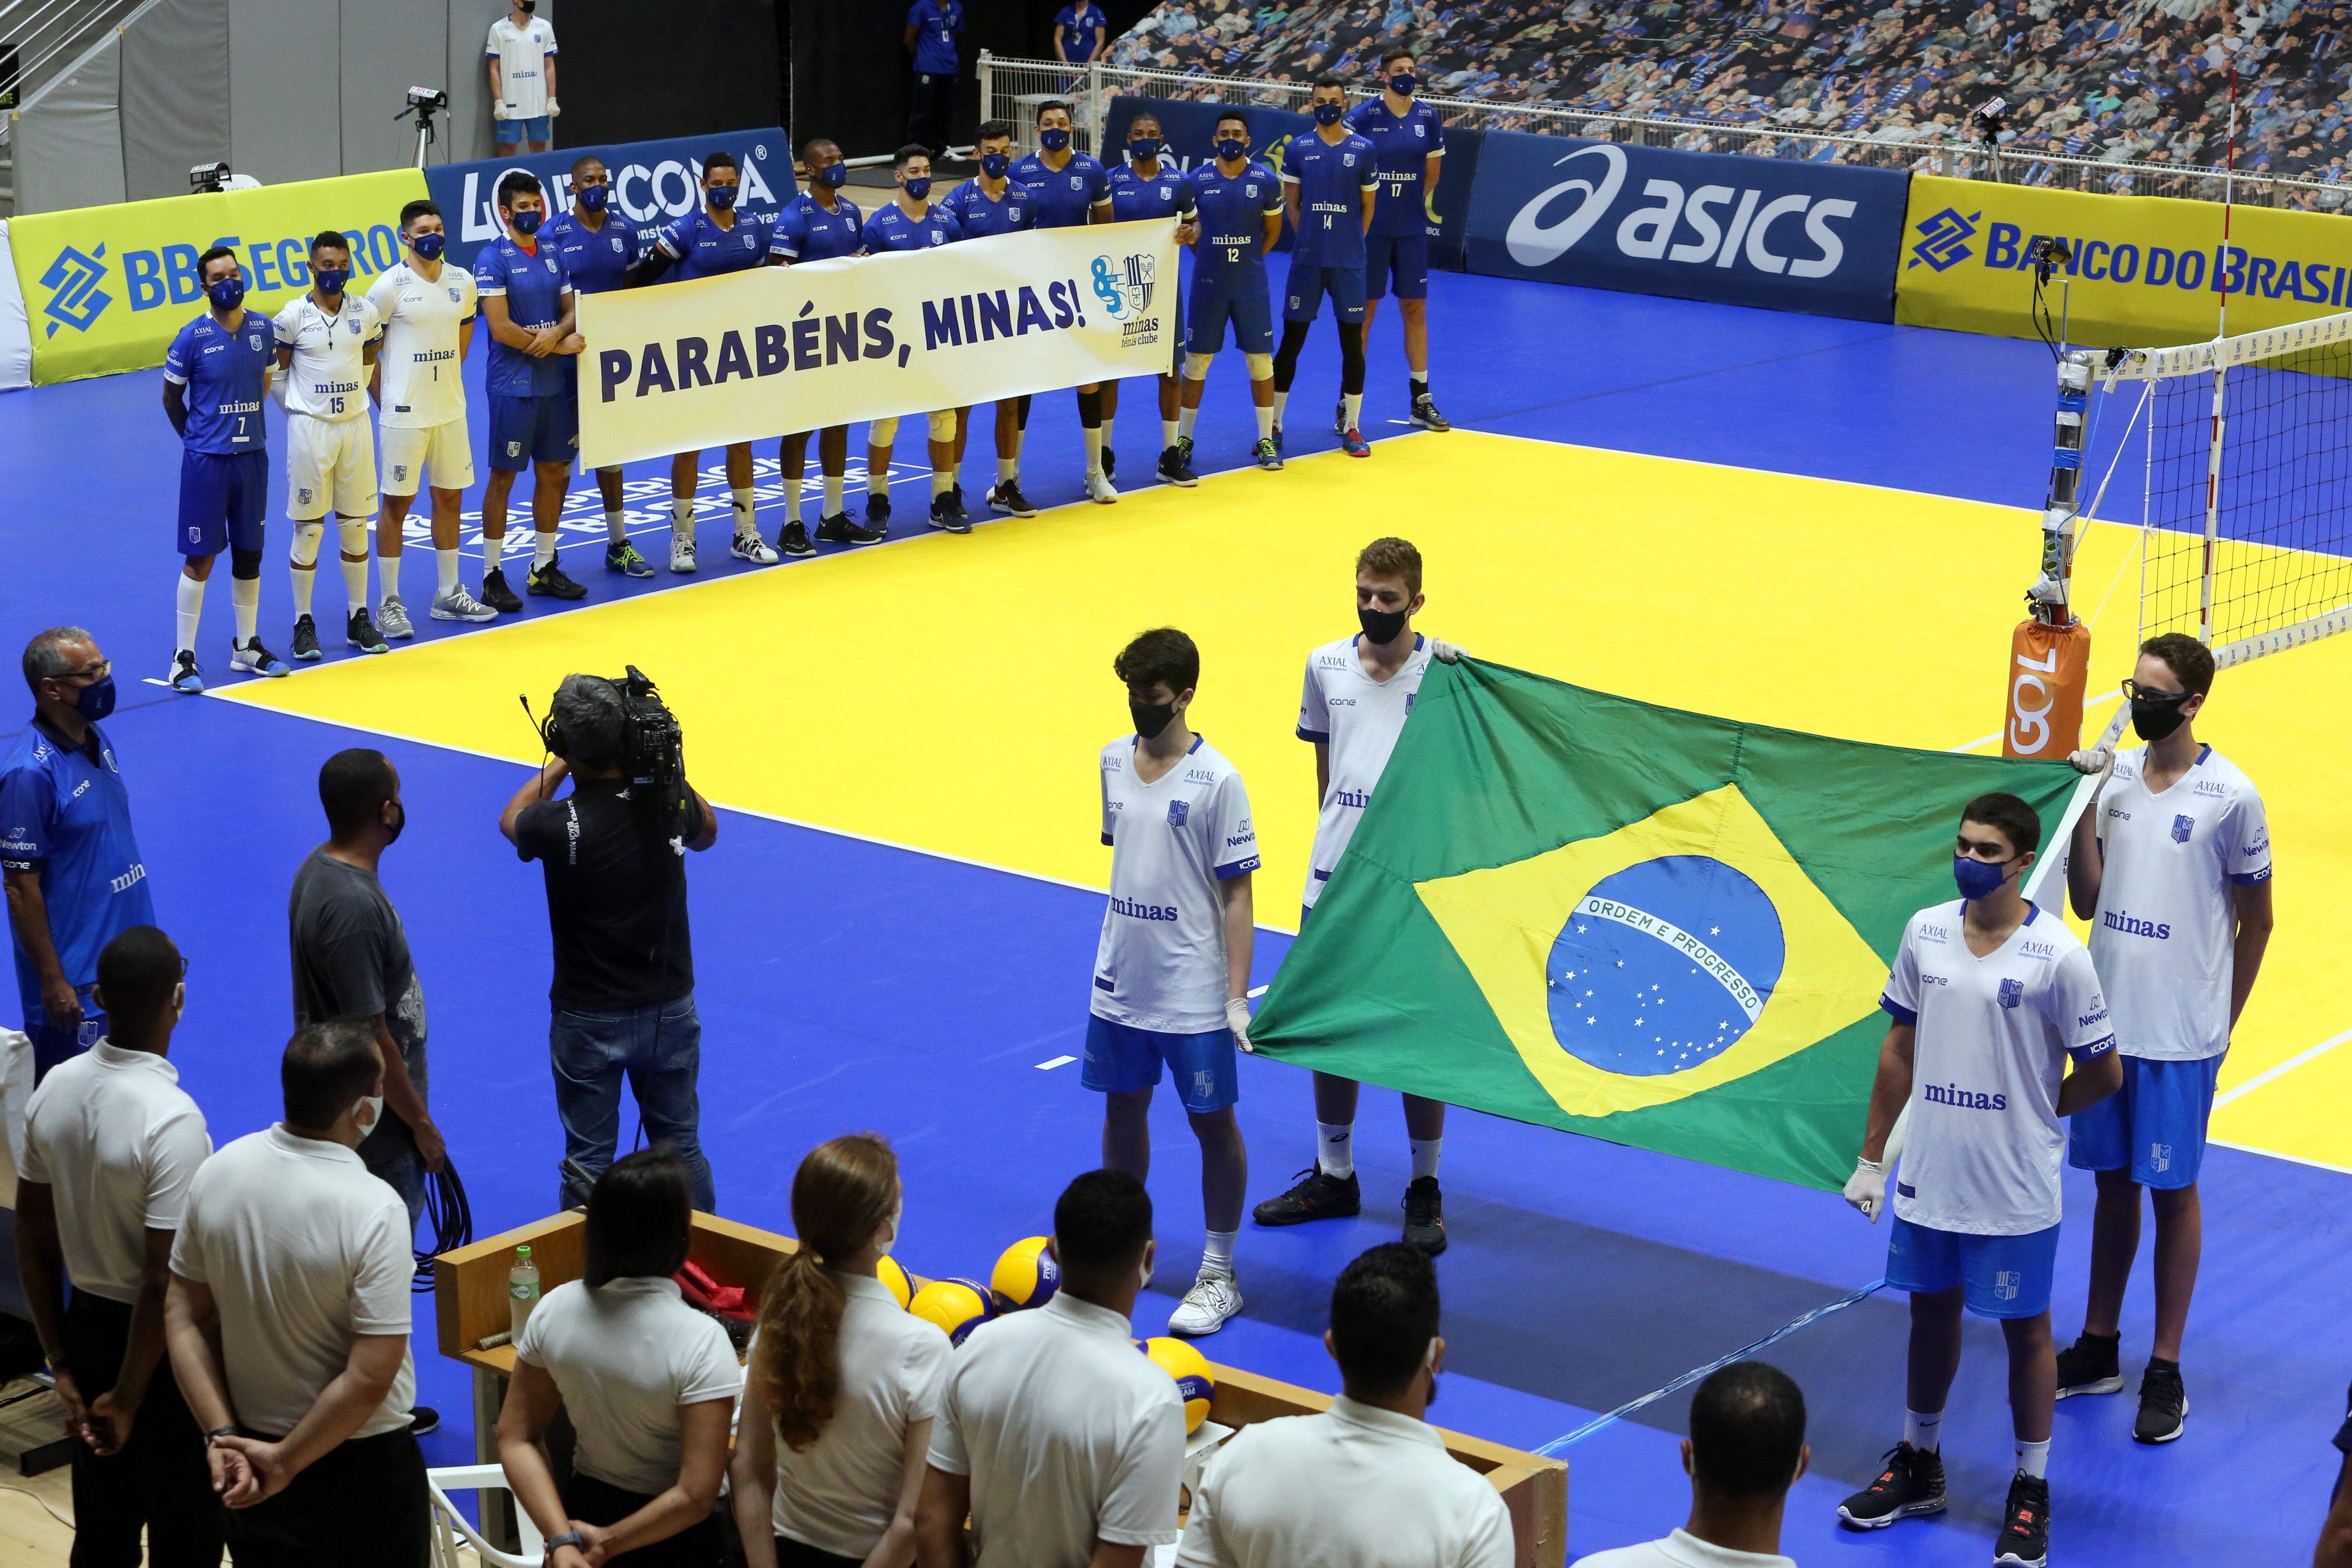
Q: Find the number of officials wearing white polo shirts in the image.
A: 7